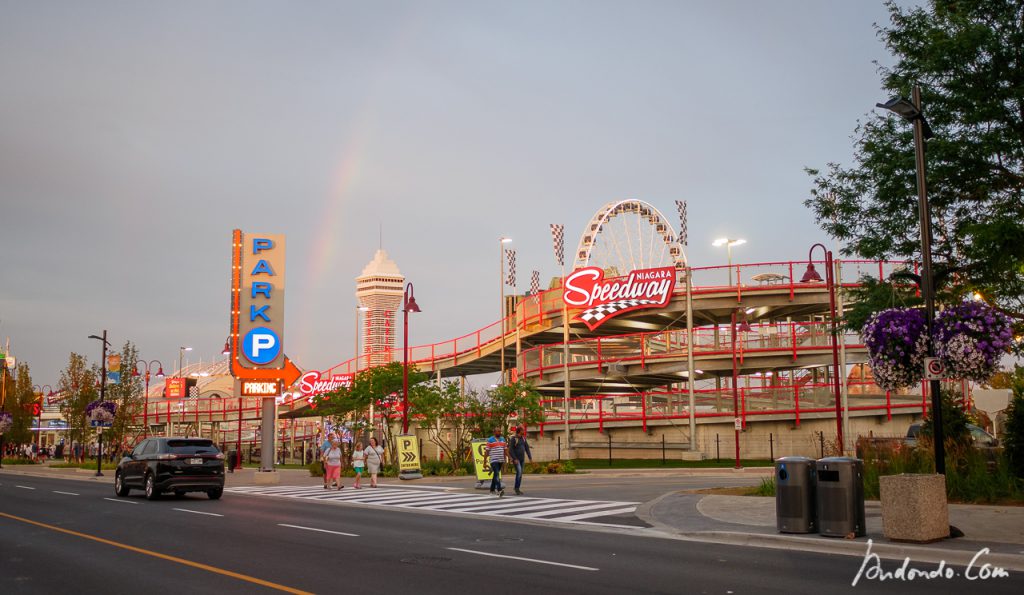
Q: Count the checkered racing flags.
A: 4